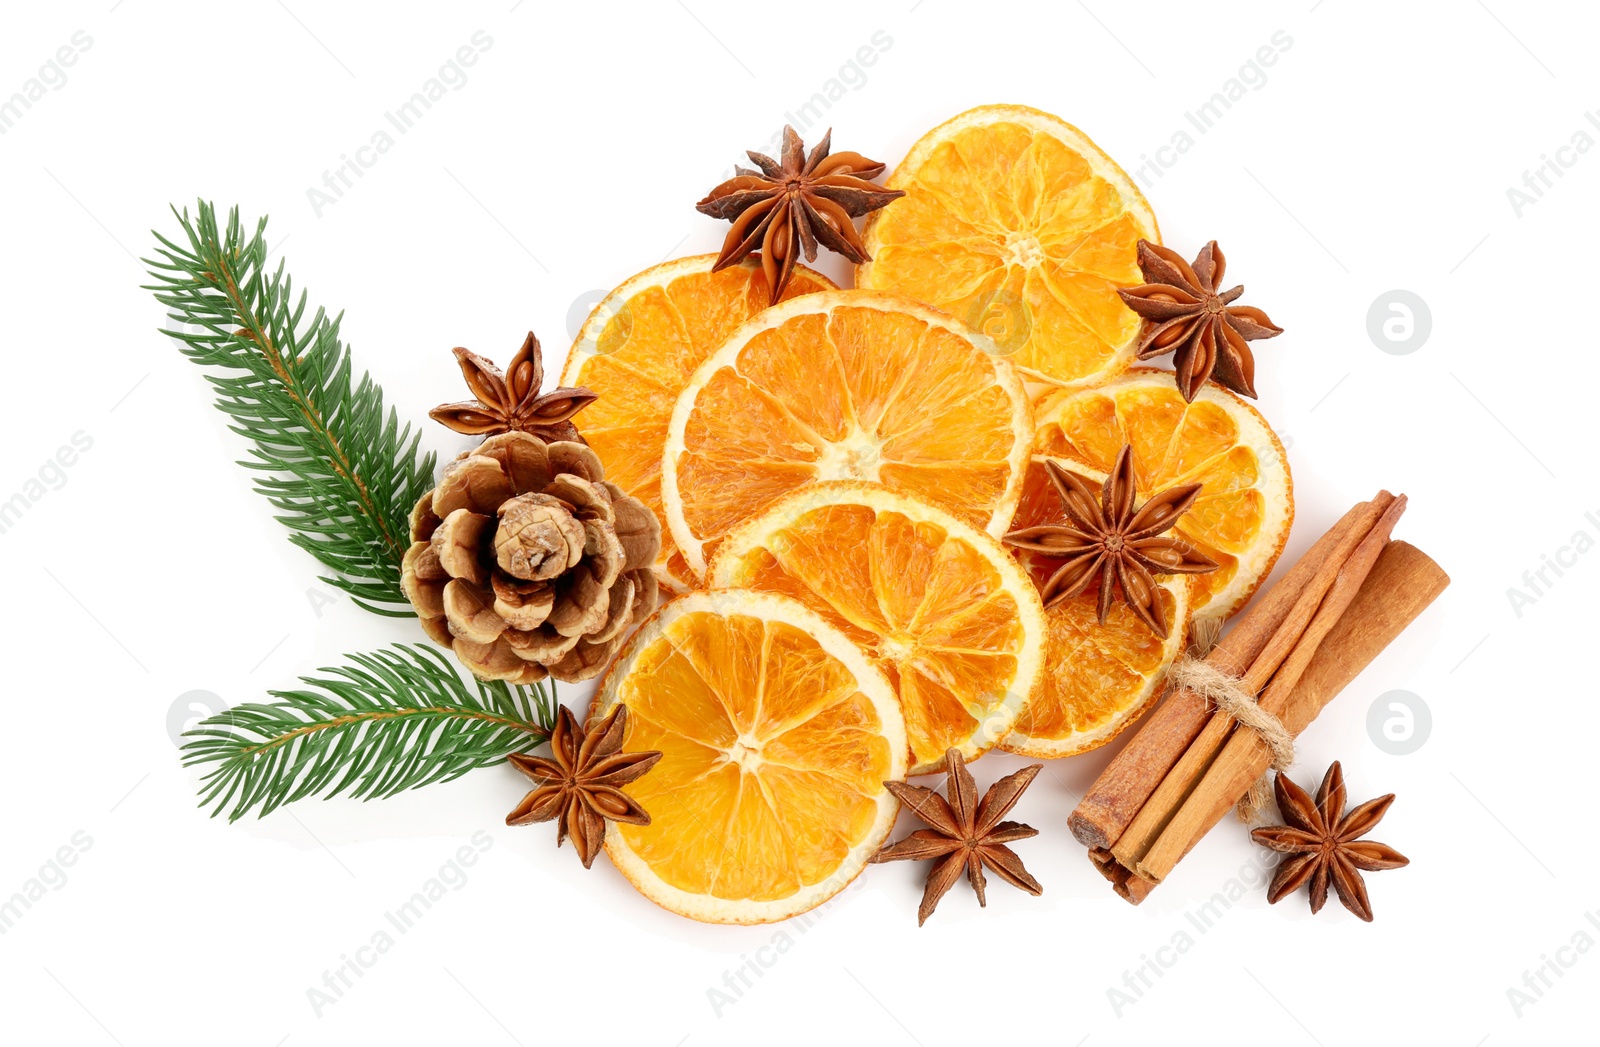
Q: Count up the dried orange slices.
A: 7